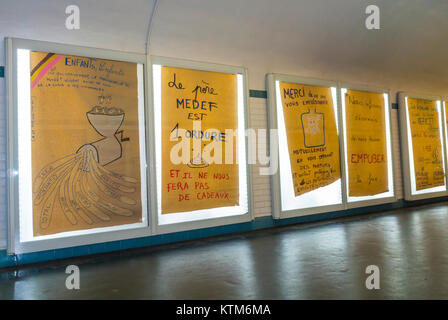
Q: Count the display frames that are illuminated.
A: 5